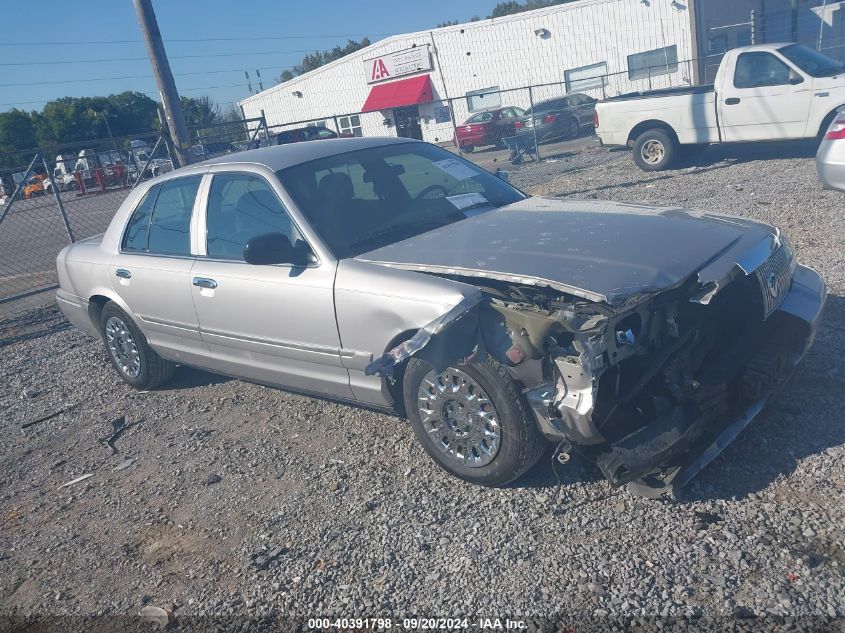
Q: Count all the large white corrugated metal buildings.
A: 1